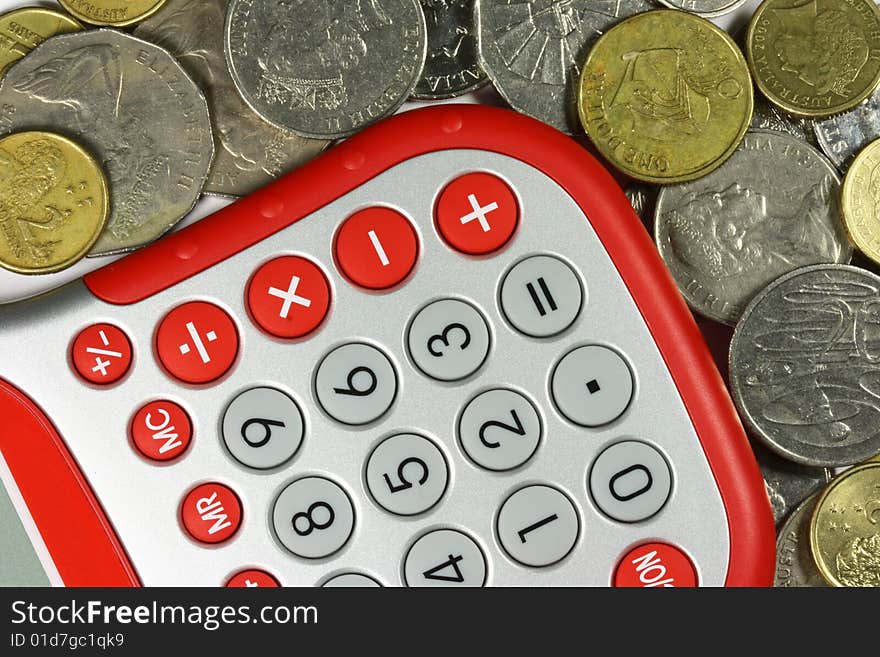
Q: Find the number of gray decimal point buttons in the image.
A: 1